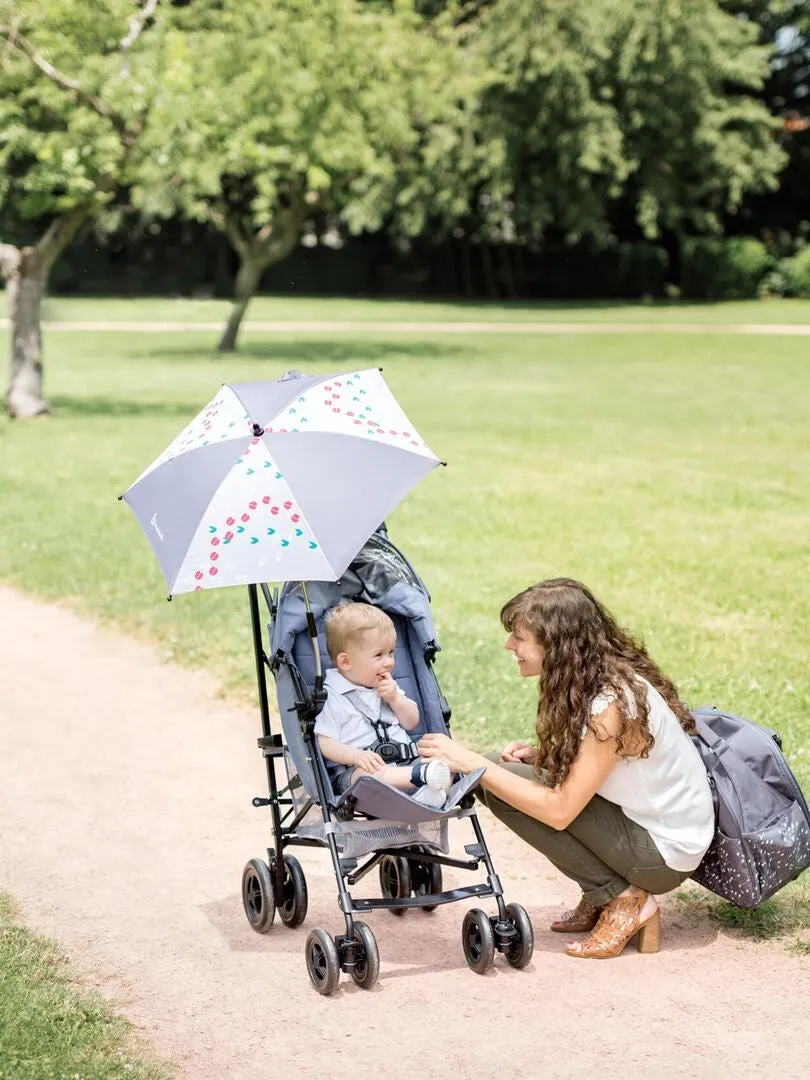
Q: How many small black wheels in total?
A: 8